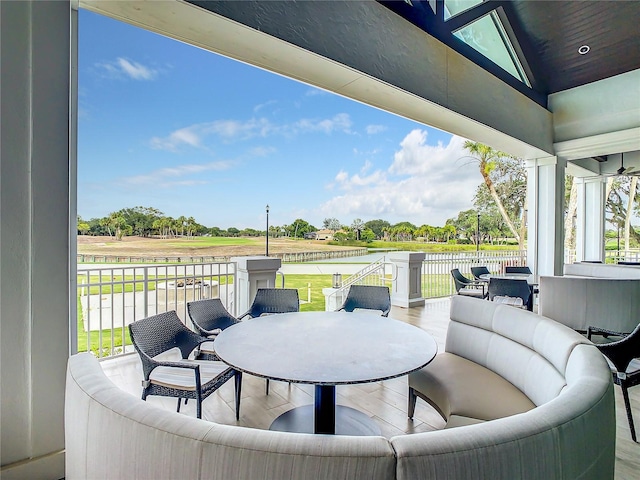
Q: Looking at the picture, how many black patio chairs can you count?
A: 9